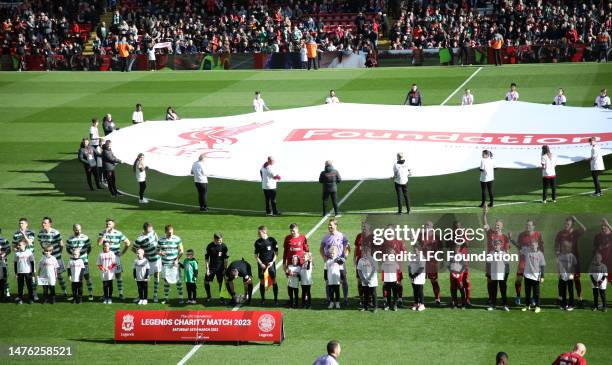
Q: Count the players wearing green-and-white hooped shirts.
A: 7